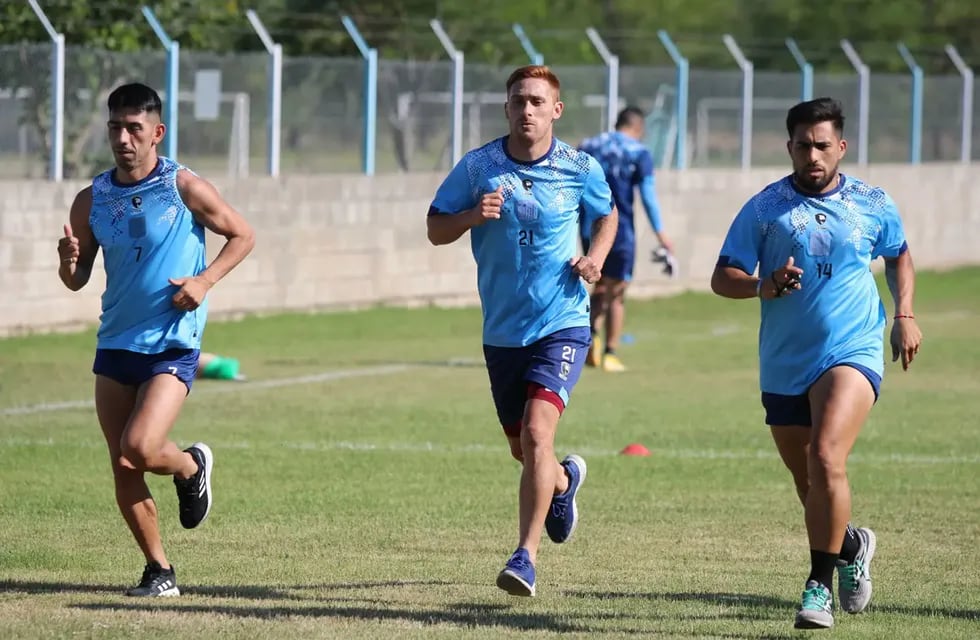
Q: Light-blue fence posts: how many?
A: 6